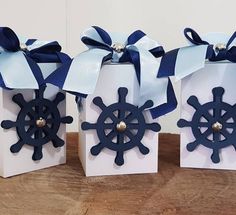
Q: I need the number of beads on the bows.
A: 3